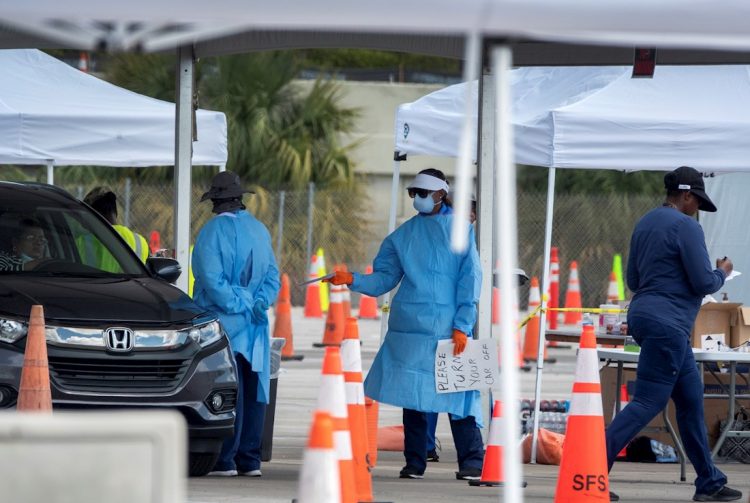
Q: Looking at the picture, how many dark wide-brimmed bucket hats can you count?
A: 1